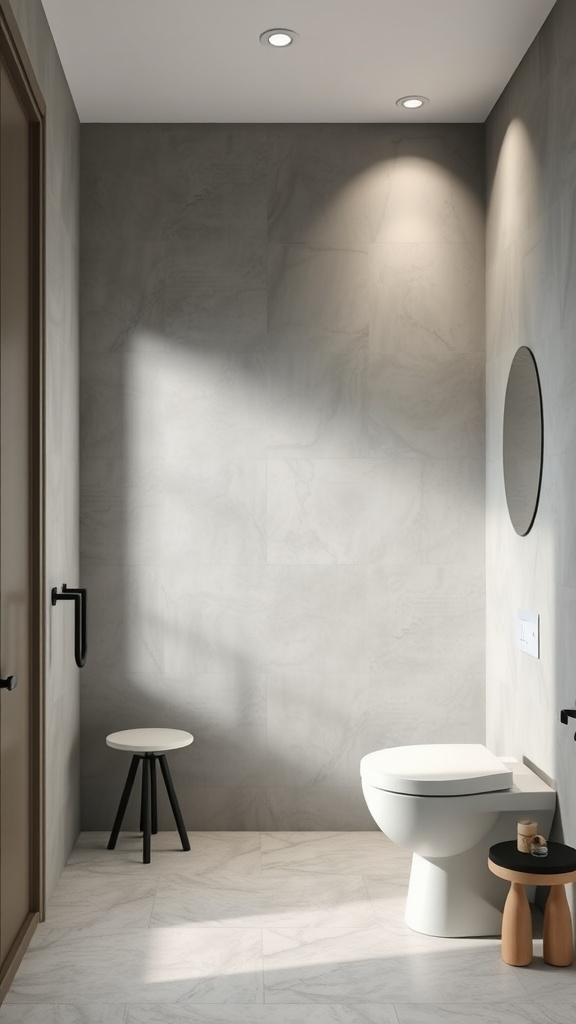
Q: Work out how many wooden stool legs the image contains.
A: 2